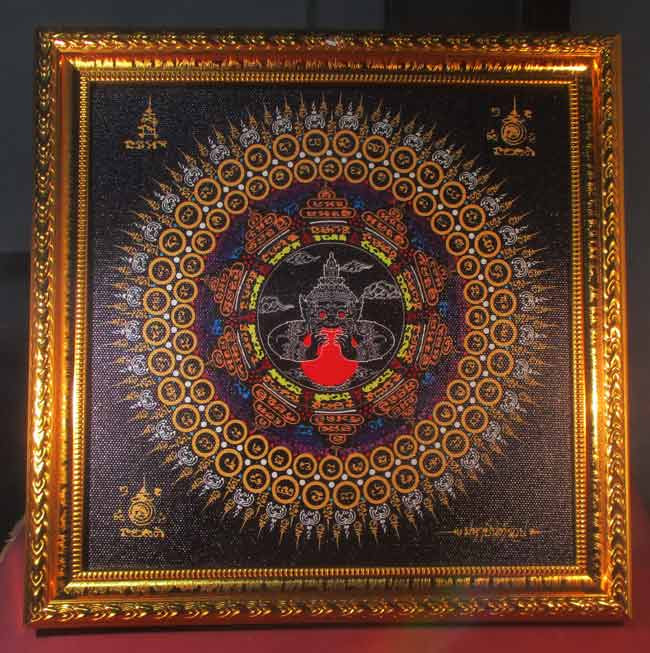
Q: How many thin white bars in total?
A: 10